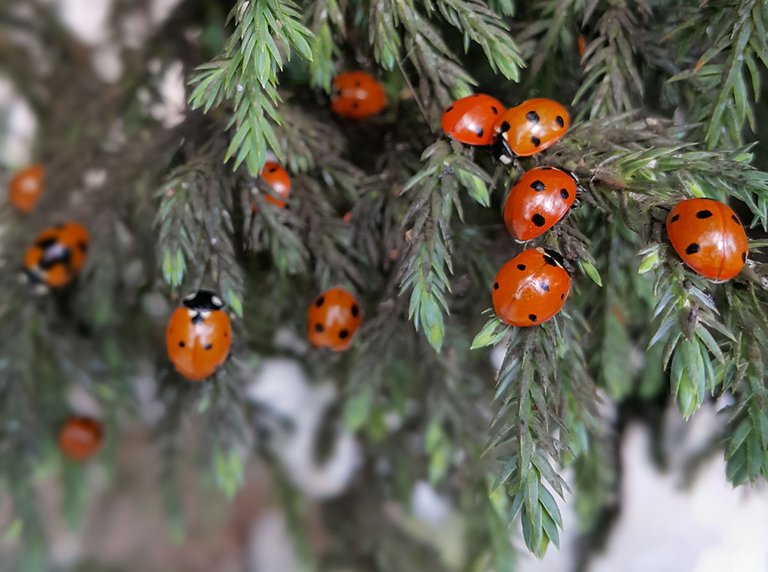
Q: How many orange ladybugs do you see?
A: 12